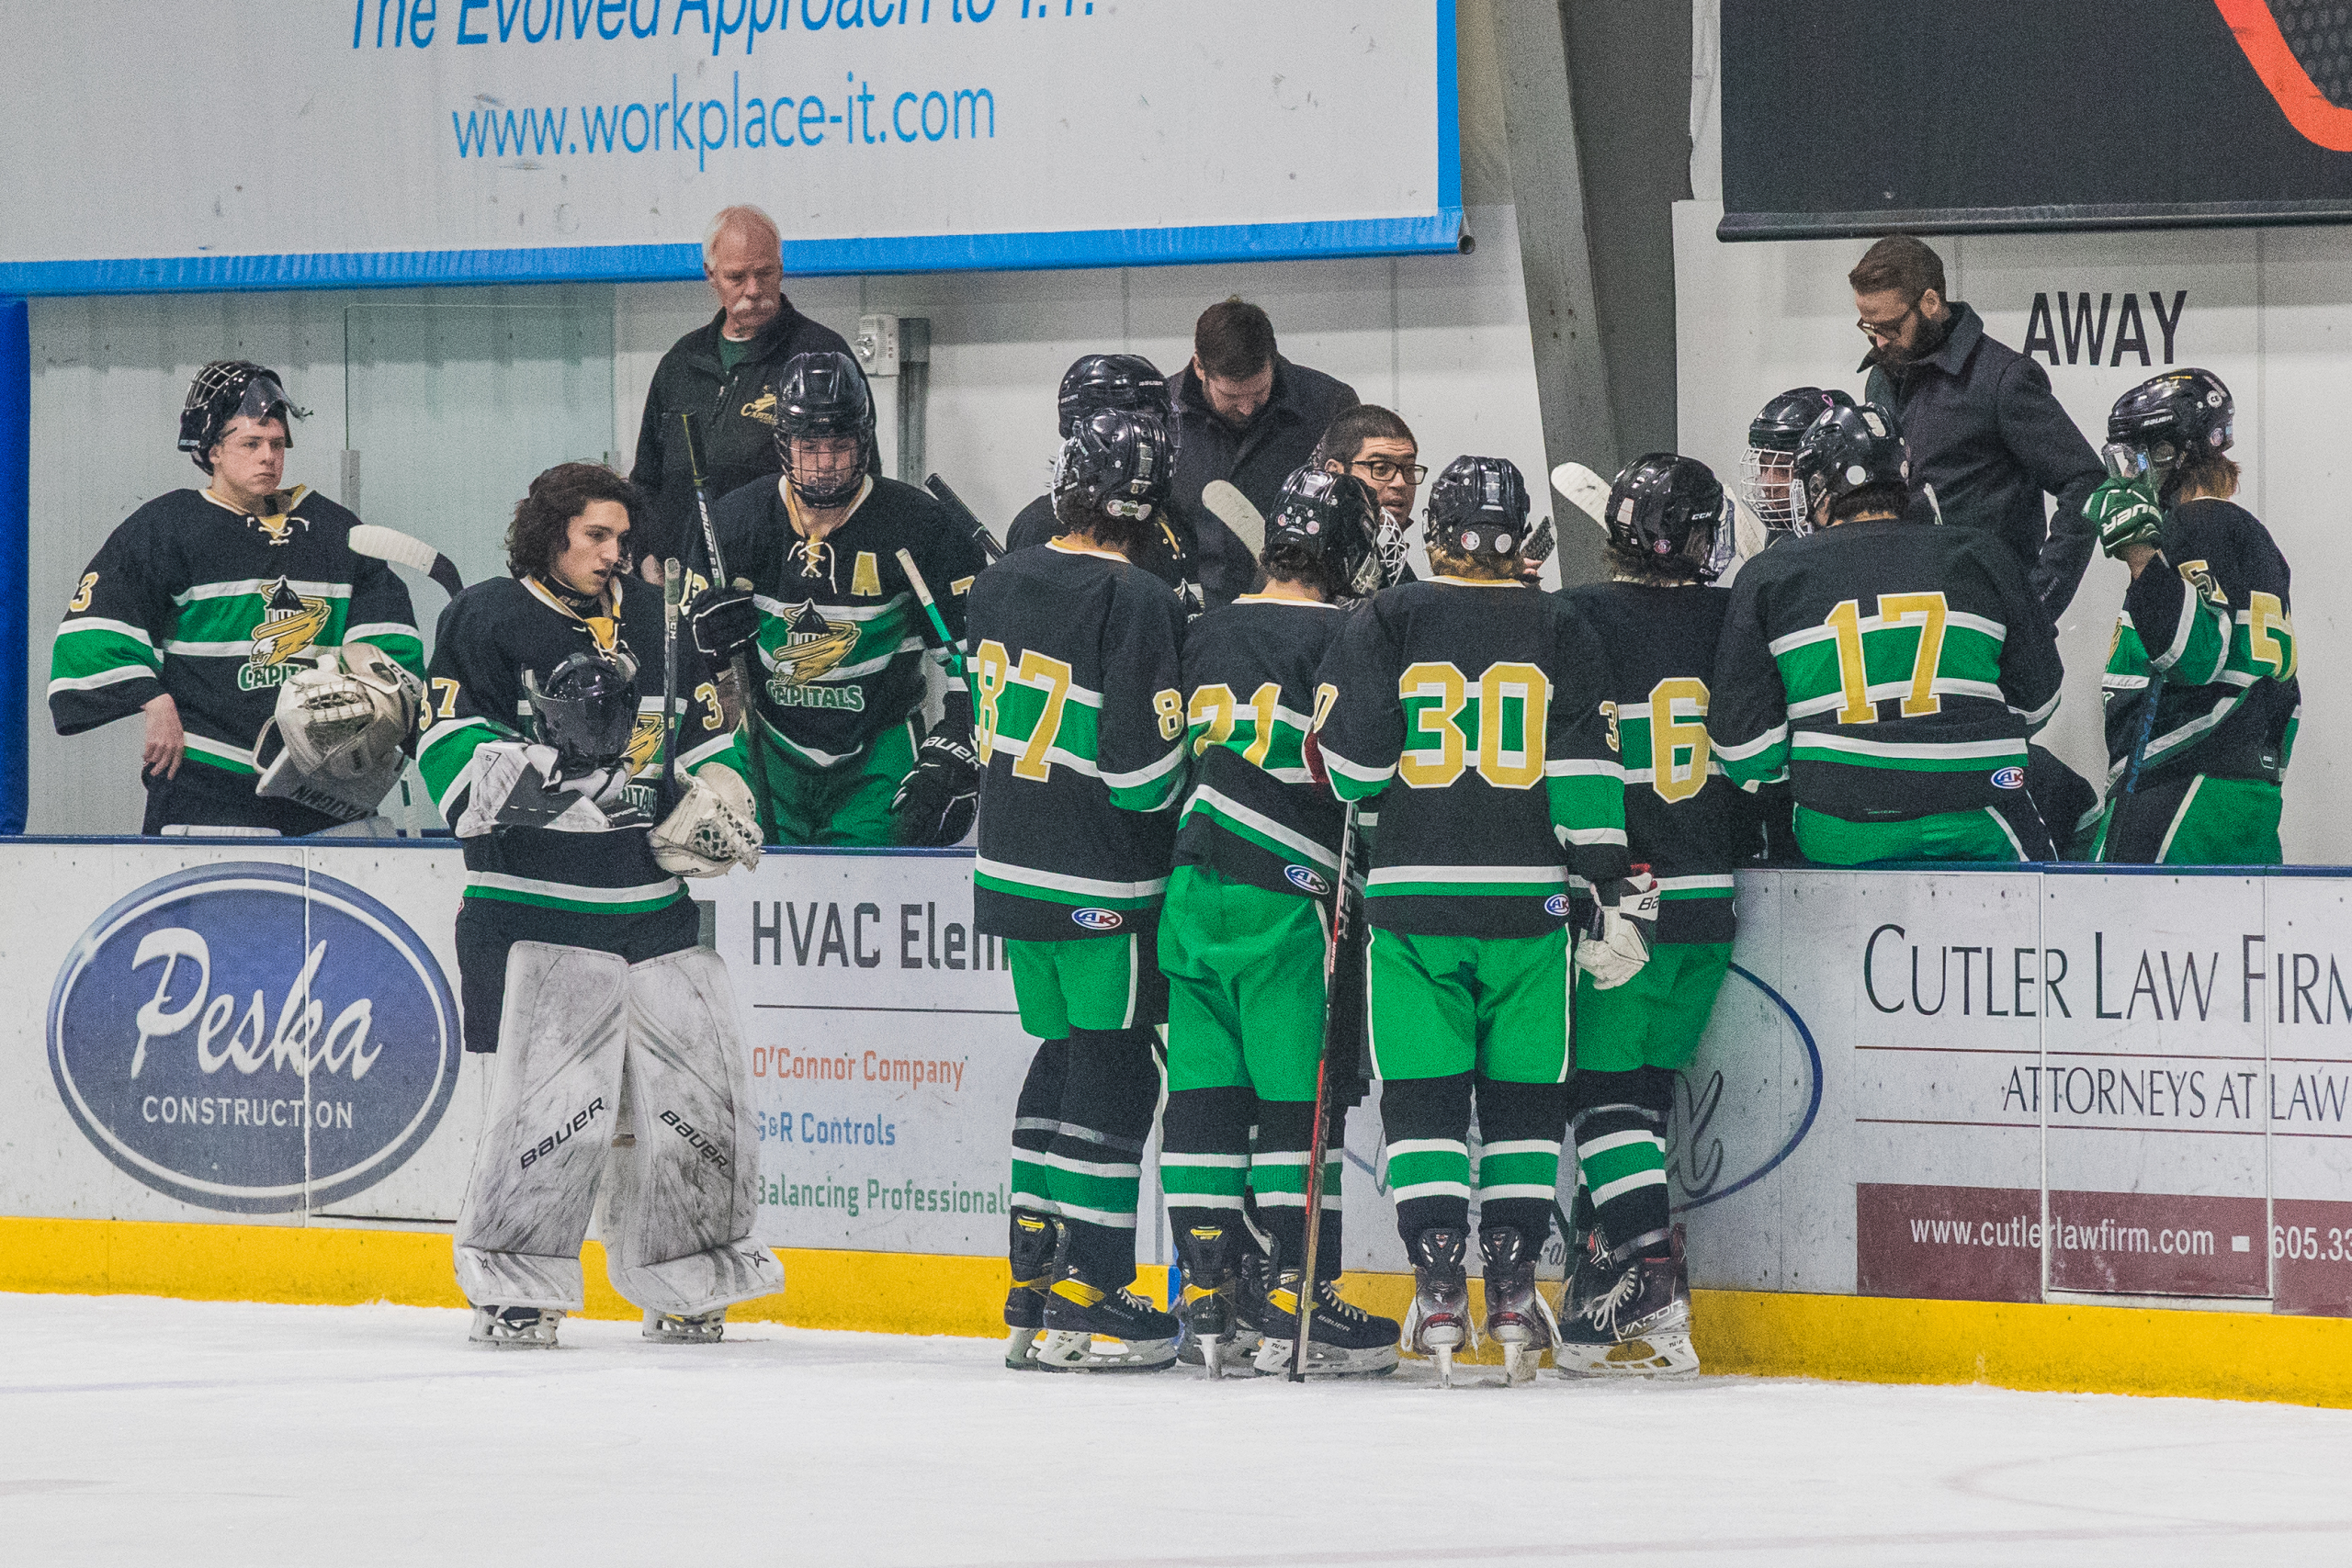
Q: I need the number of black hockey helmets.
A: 11